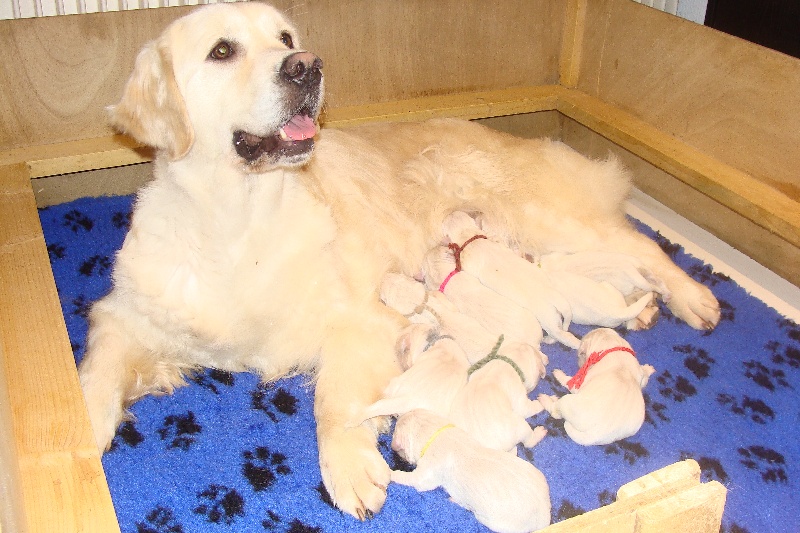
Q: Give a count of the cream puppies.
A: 9